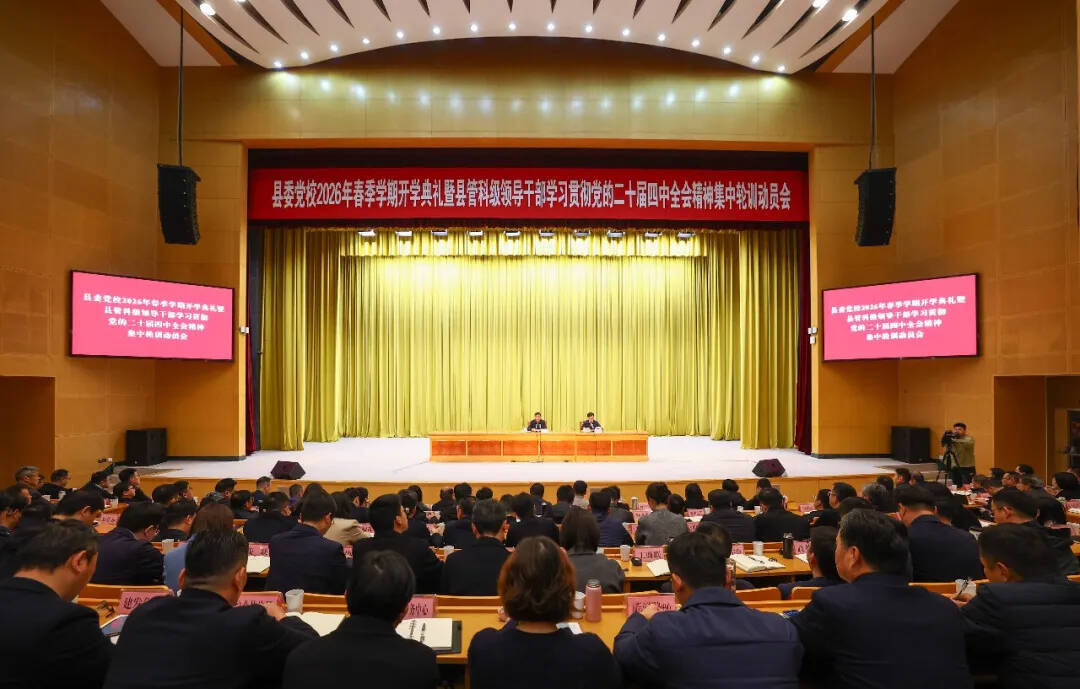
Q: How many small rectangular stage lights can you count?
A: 10